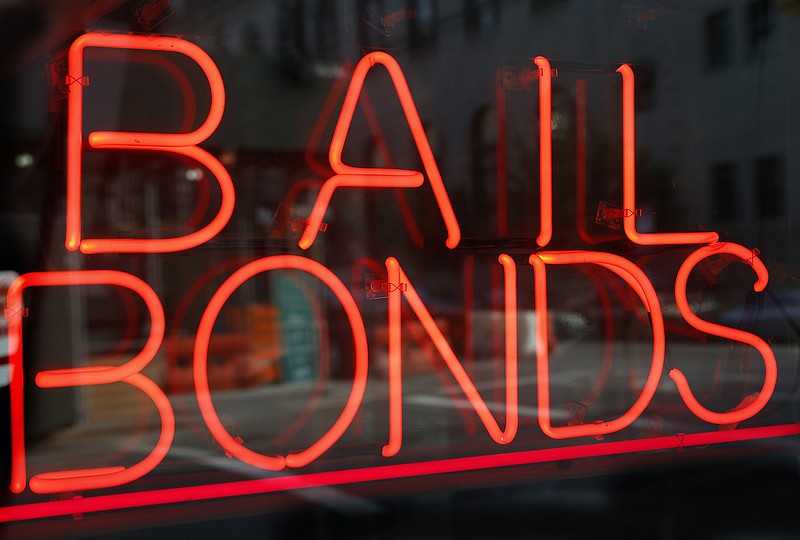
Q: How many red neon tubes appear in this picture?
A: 10